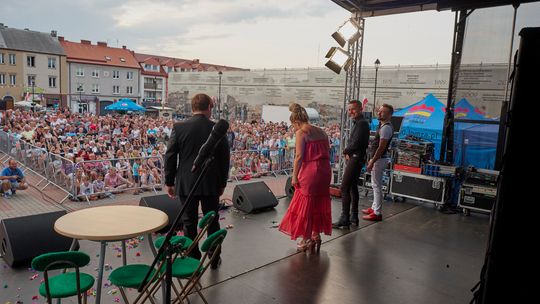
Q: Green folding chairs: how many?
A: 4